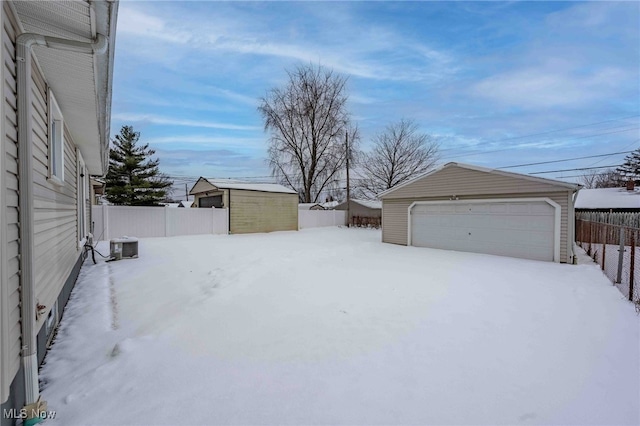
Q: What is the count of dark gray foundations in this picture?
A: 1